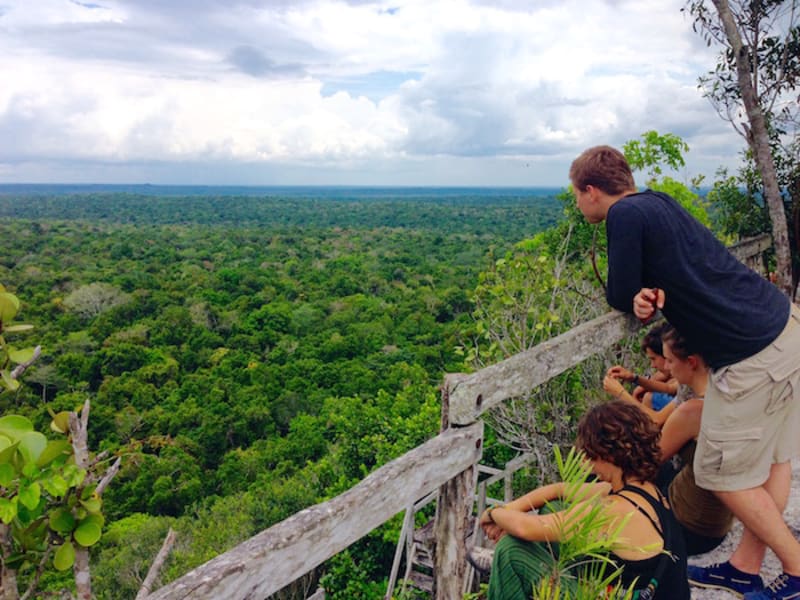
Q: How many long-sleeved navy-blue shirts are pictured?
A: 1